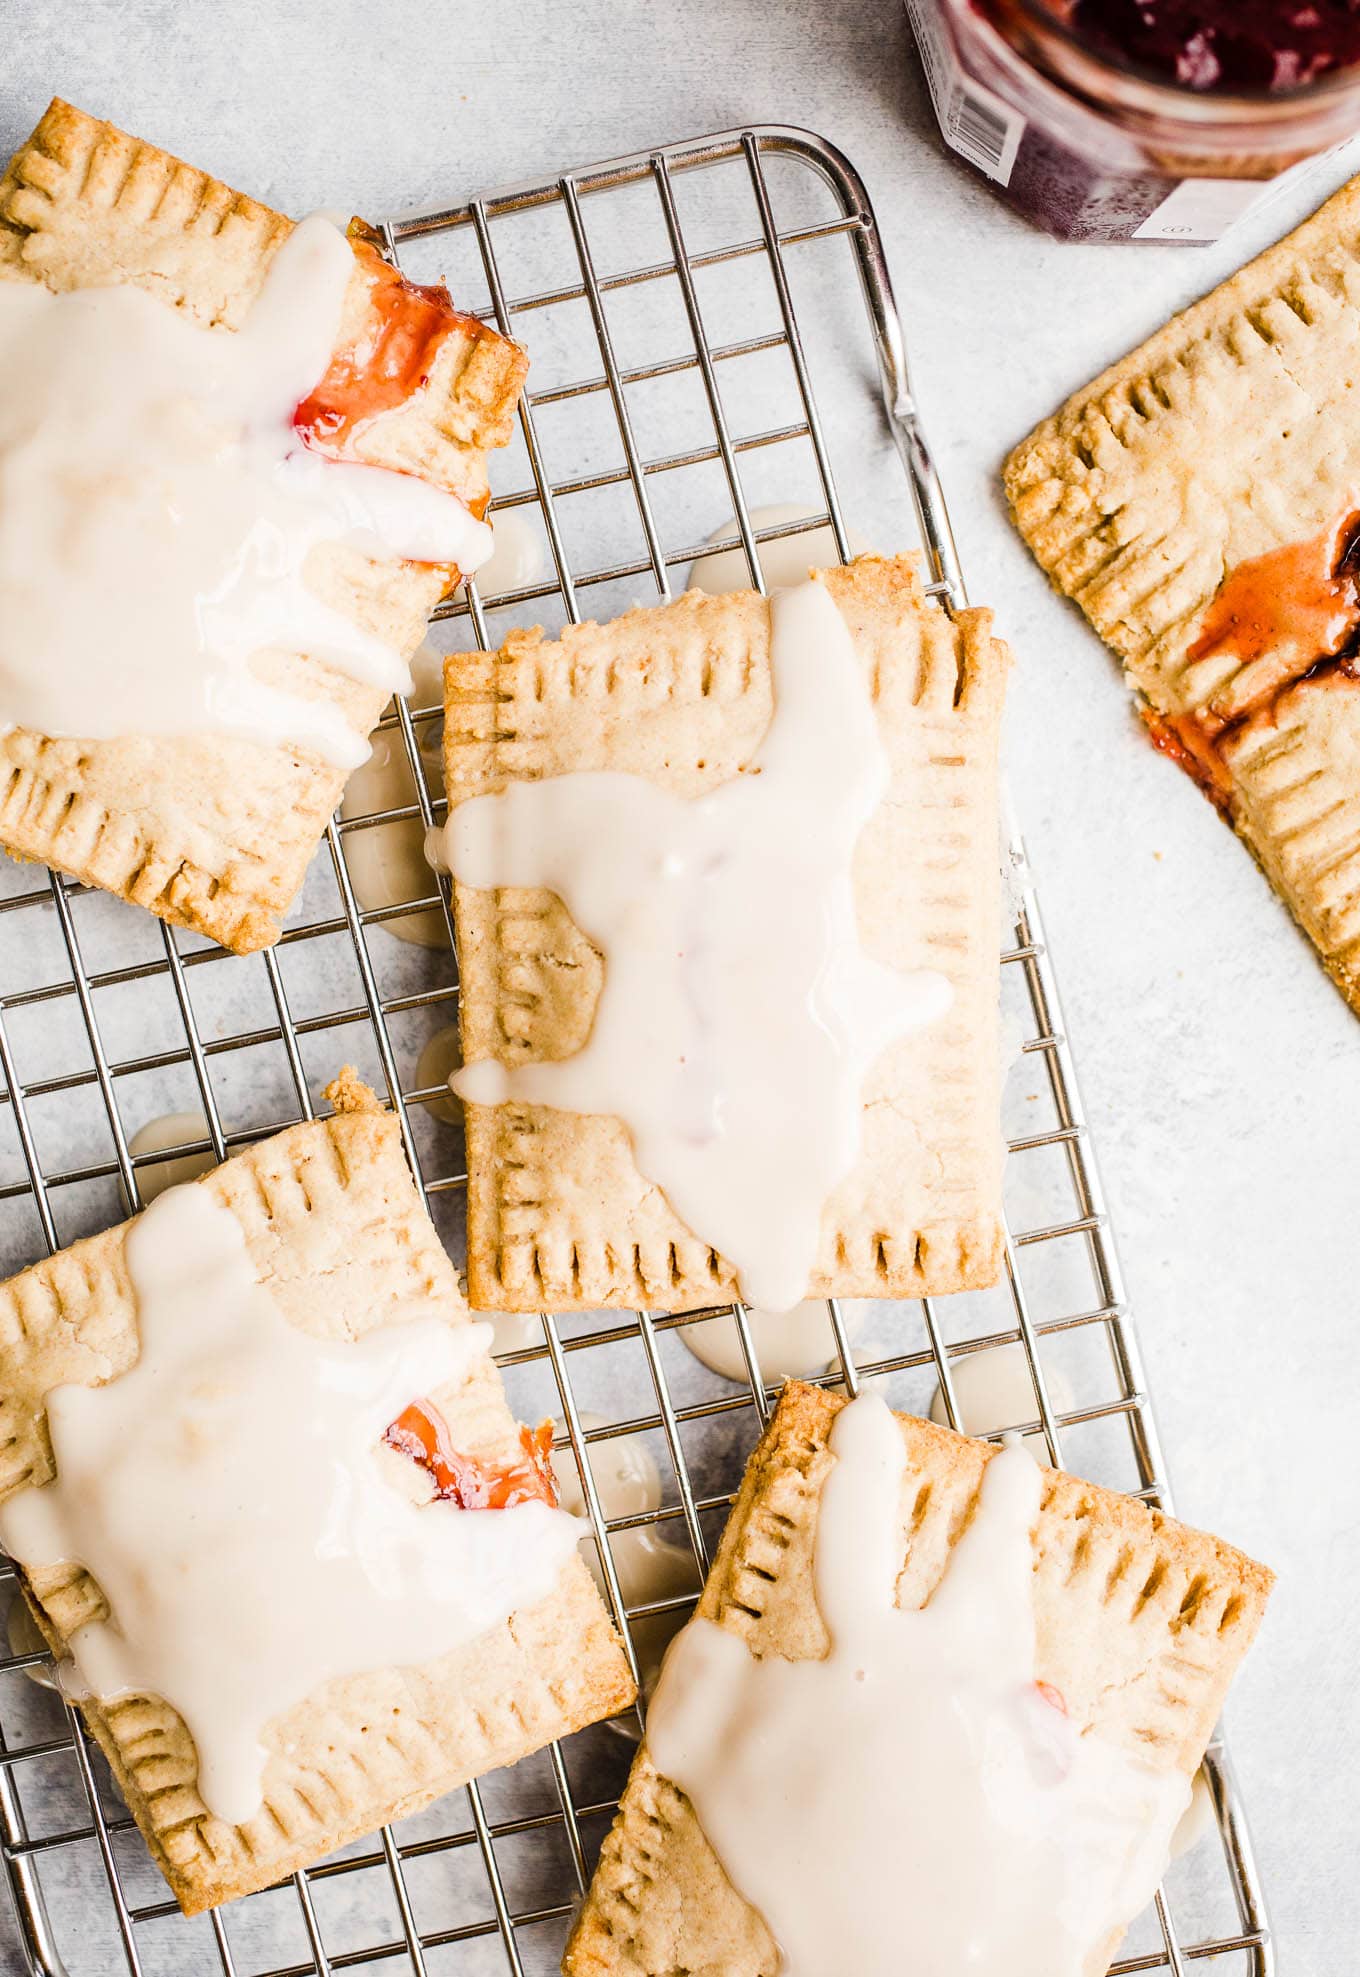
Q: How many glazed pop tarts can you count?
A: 4